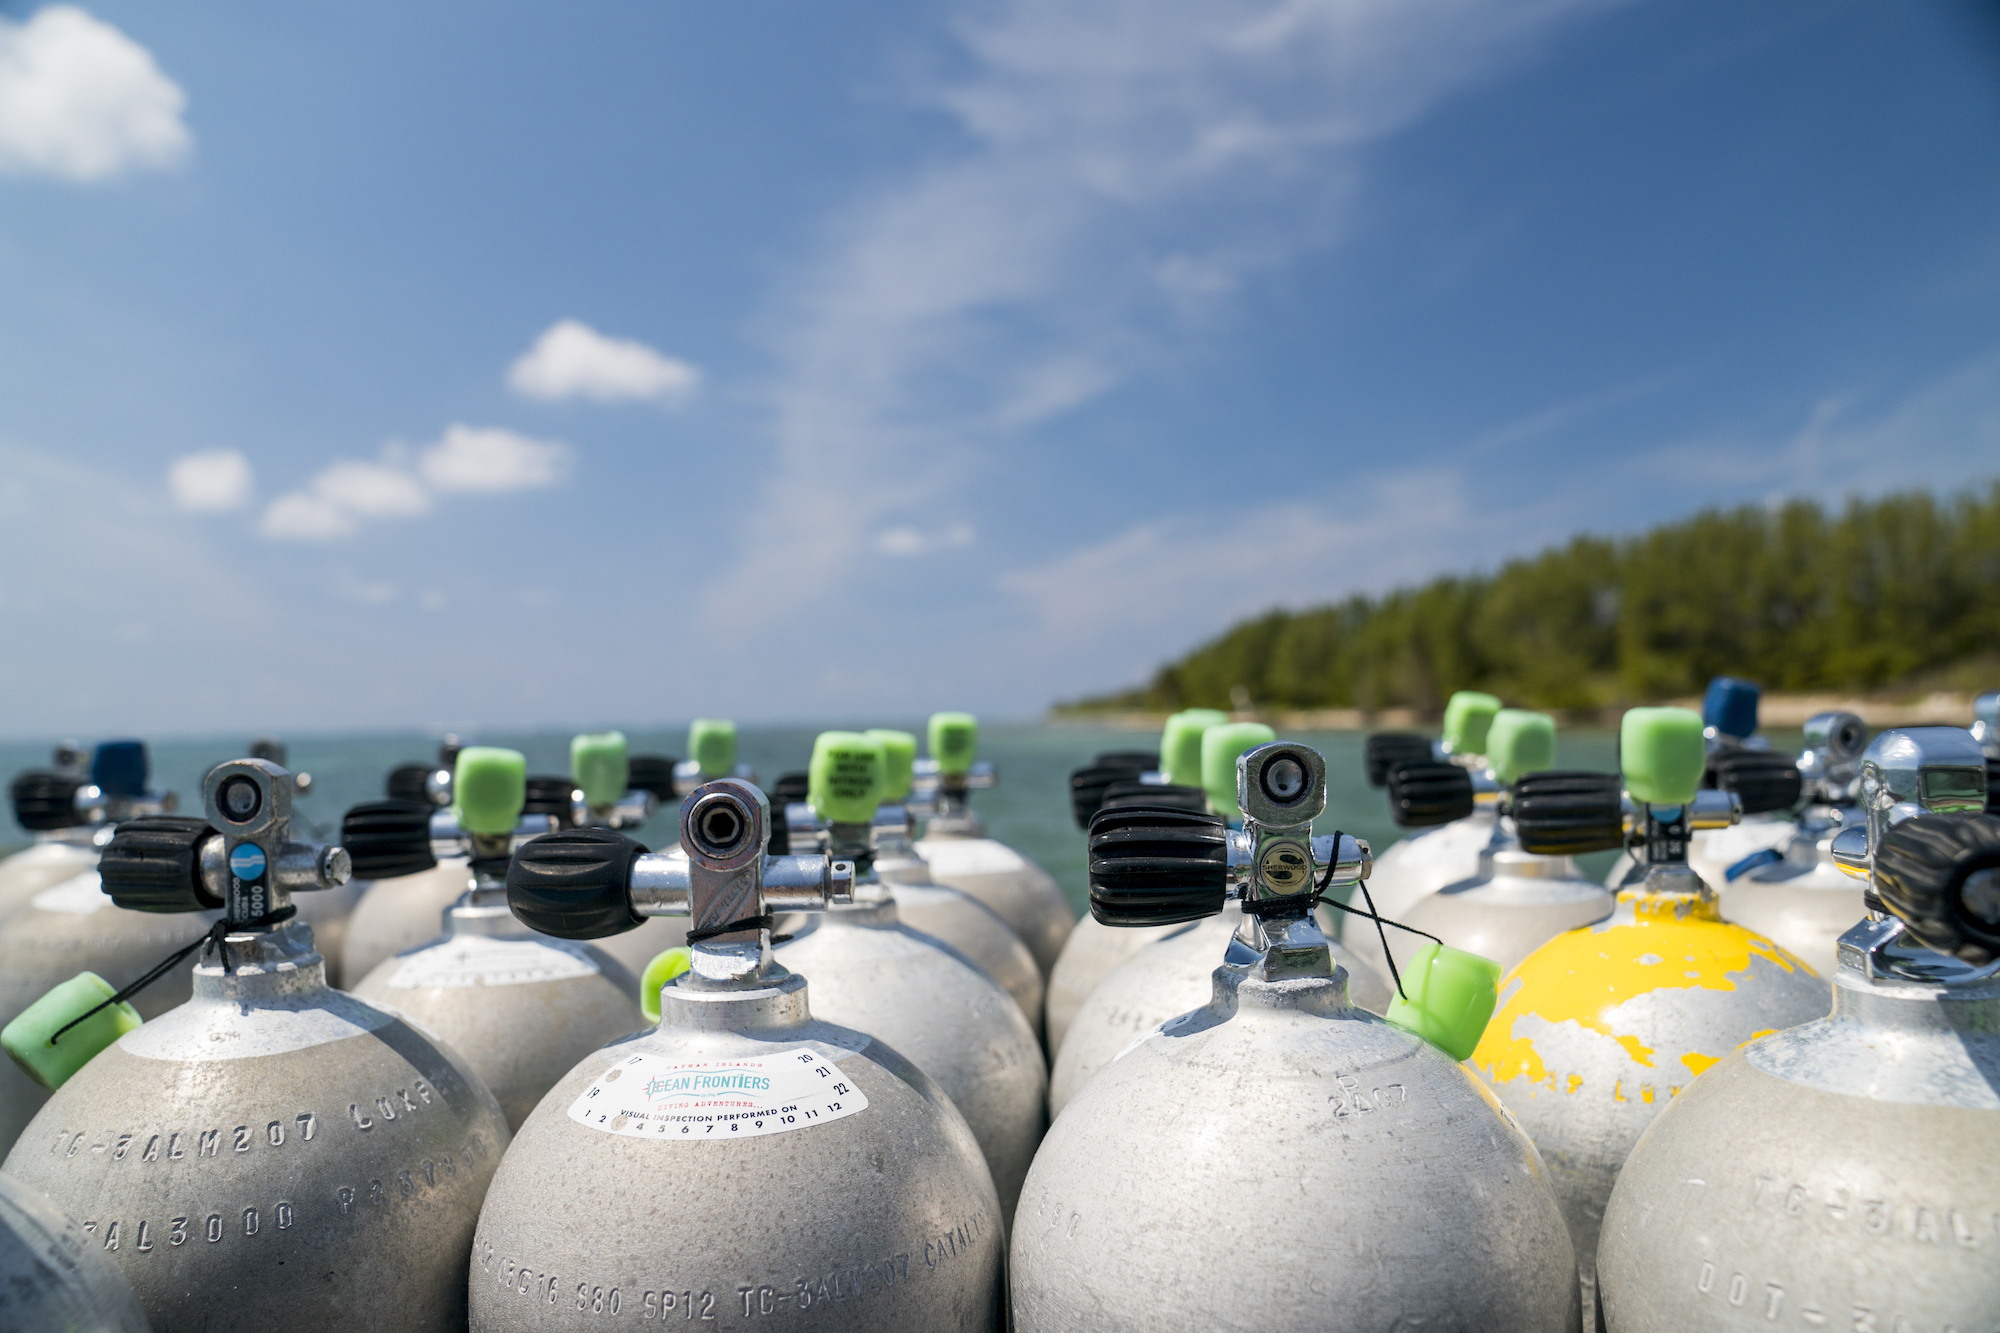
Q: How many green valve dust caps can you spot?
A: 14